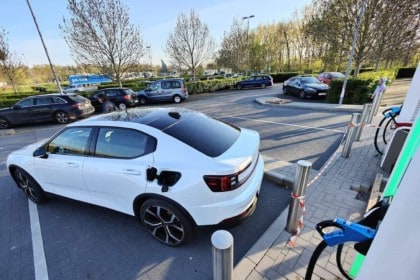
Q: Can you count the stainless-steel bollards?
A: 6